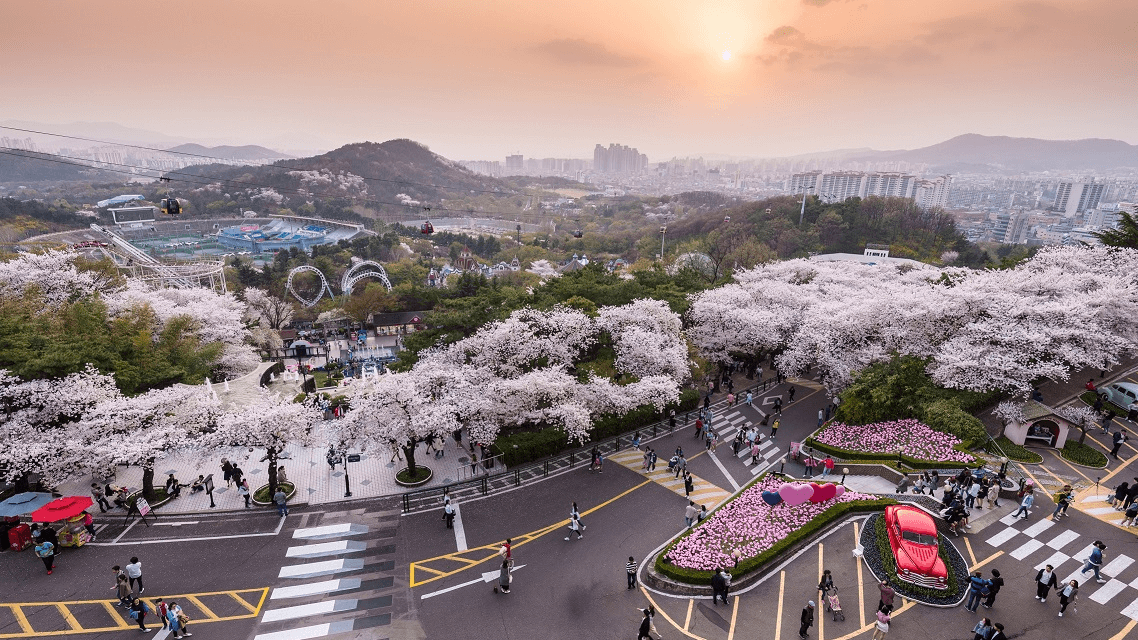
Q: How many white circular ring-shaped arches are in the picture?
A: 3